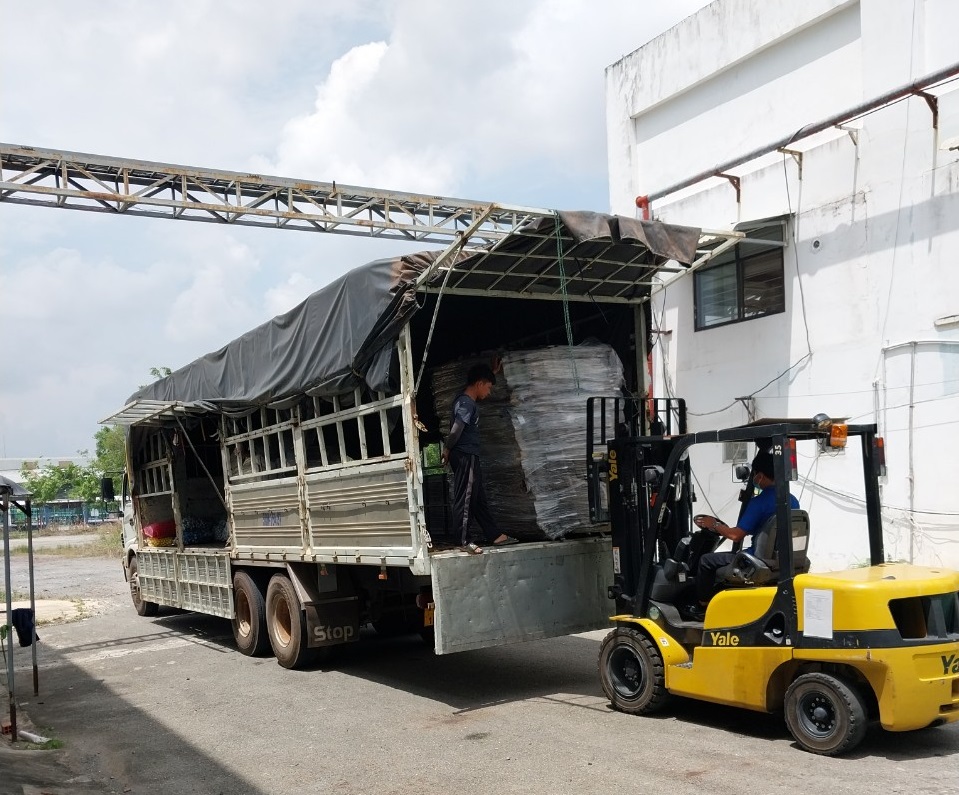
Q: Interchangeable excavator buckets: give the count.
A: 0